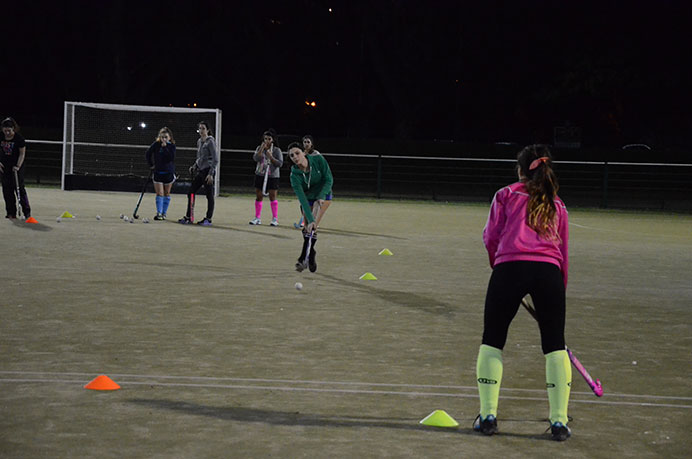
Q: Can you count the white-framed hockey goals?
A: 1